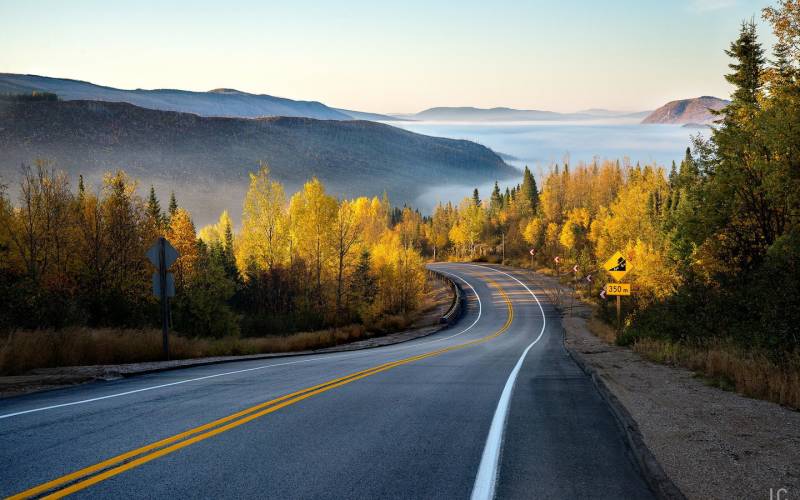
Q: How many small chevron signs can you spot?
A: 5